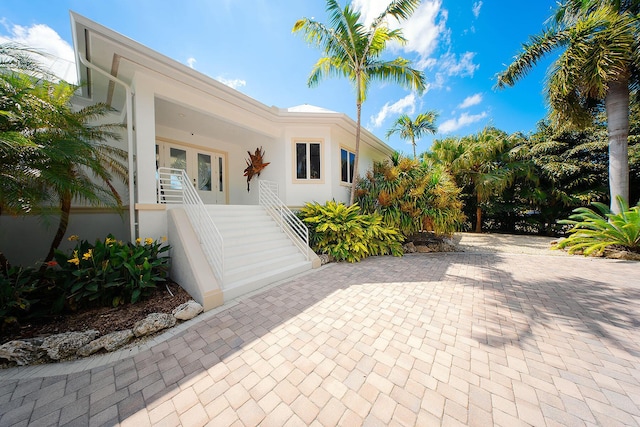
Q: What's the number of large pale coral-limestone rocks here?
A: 5